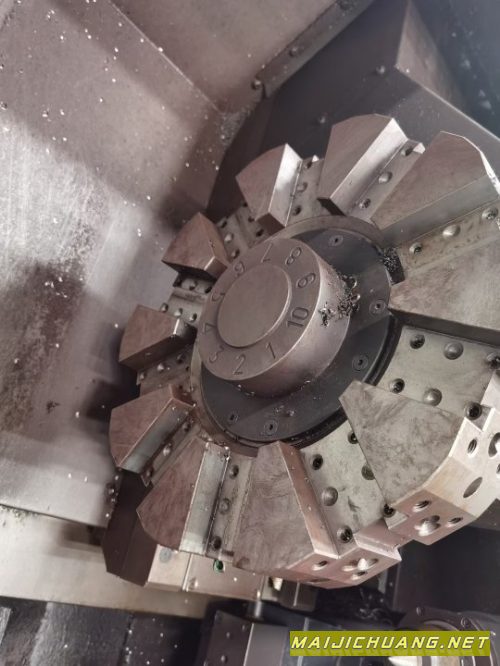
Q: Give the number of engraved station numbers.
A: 10